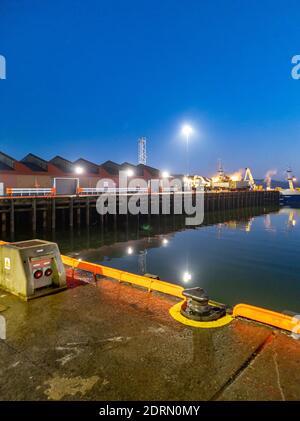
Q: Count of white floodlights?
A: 4